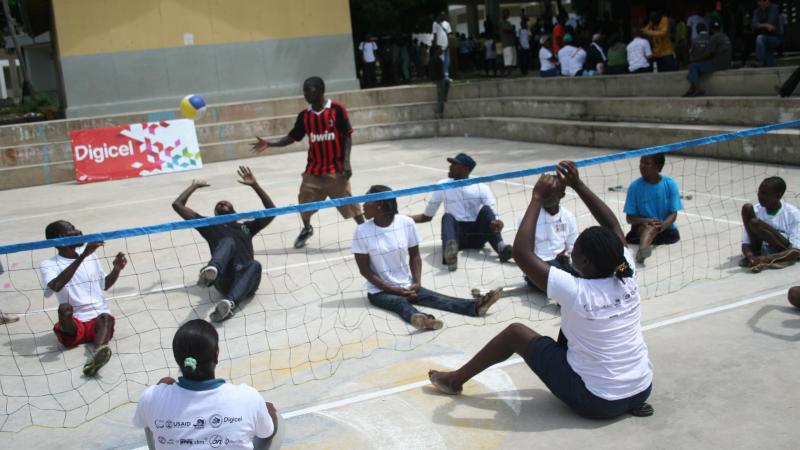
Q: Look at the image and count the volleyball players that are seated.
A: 9